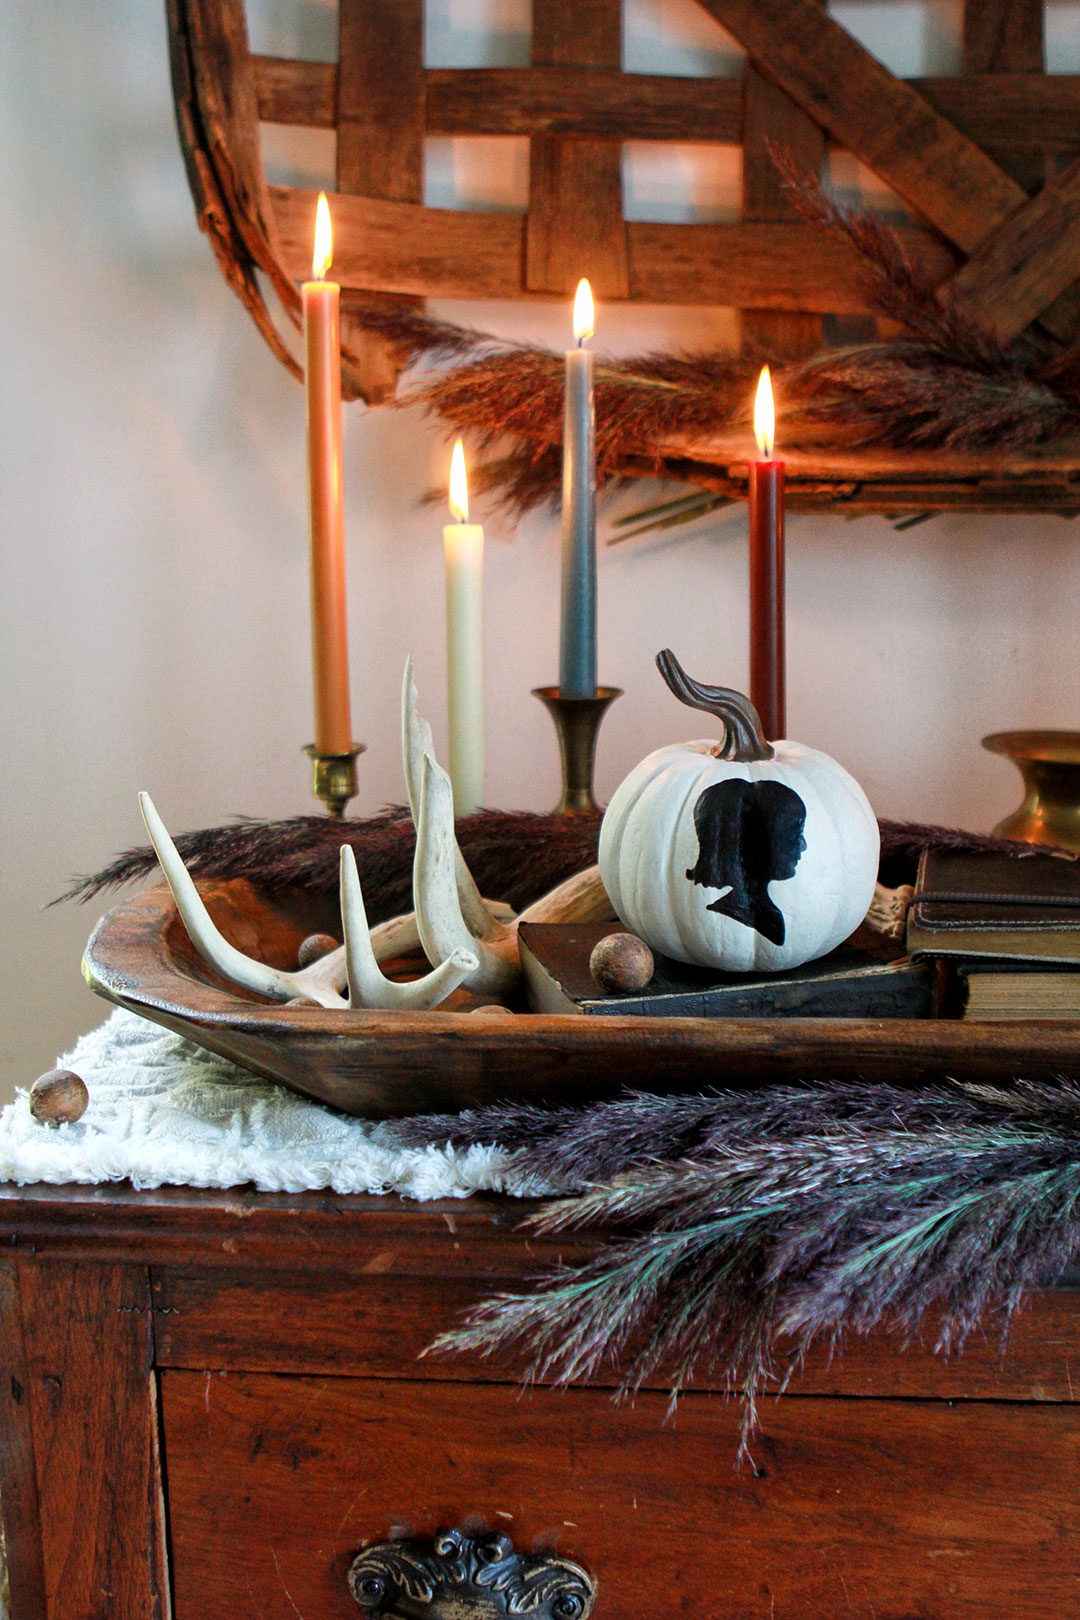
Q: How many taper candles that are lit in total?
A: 4